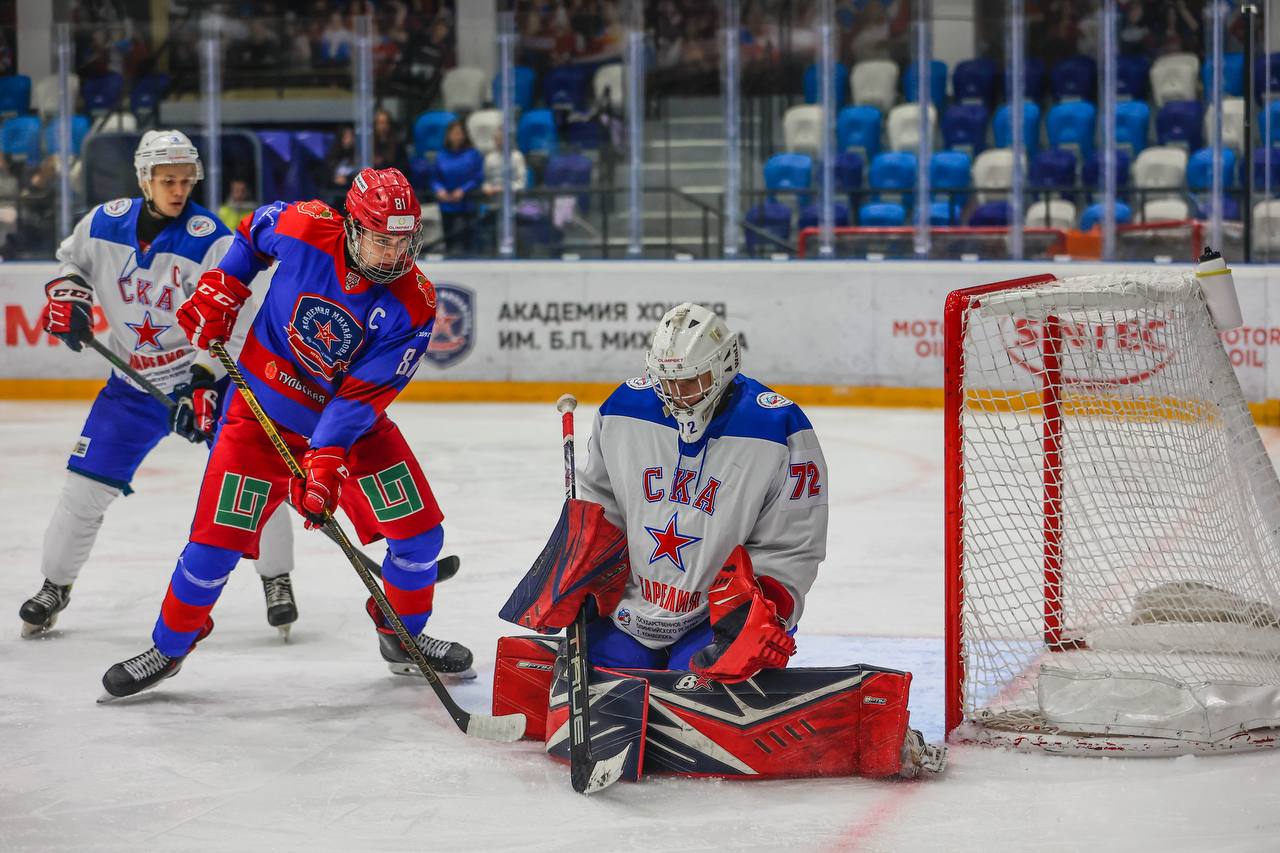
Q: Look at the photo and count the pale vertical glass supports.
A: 11